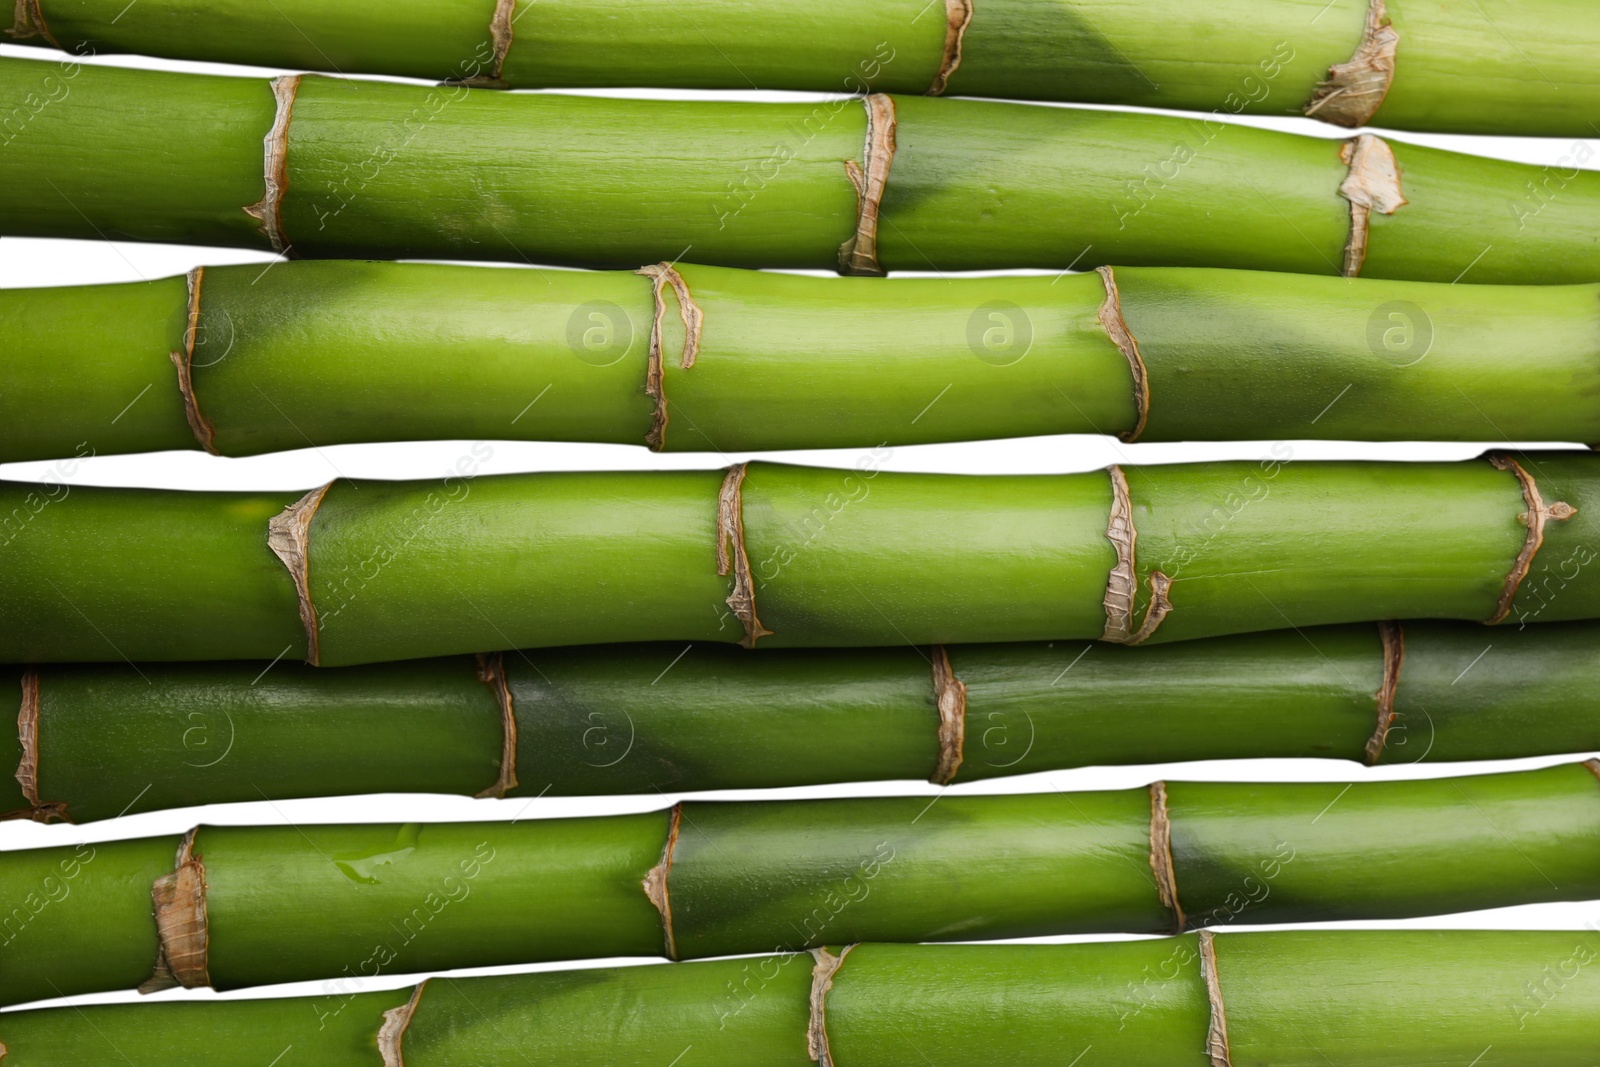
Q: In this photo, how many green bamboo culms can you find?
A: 7